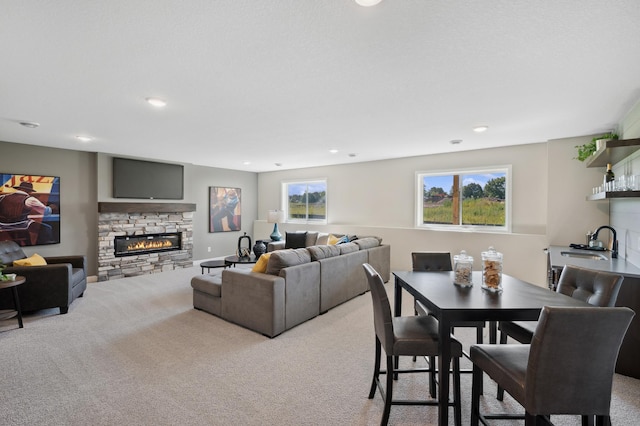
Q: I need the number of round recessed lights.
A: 6